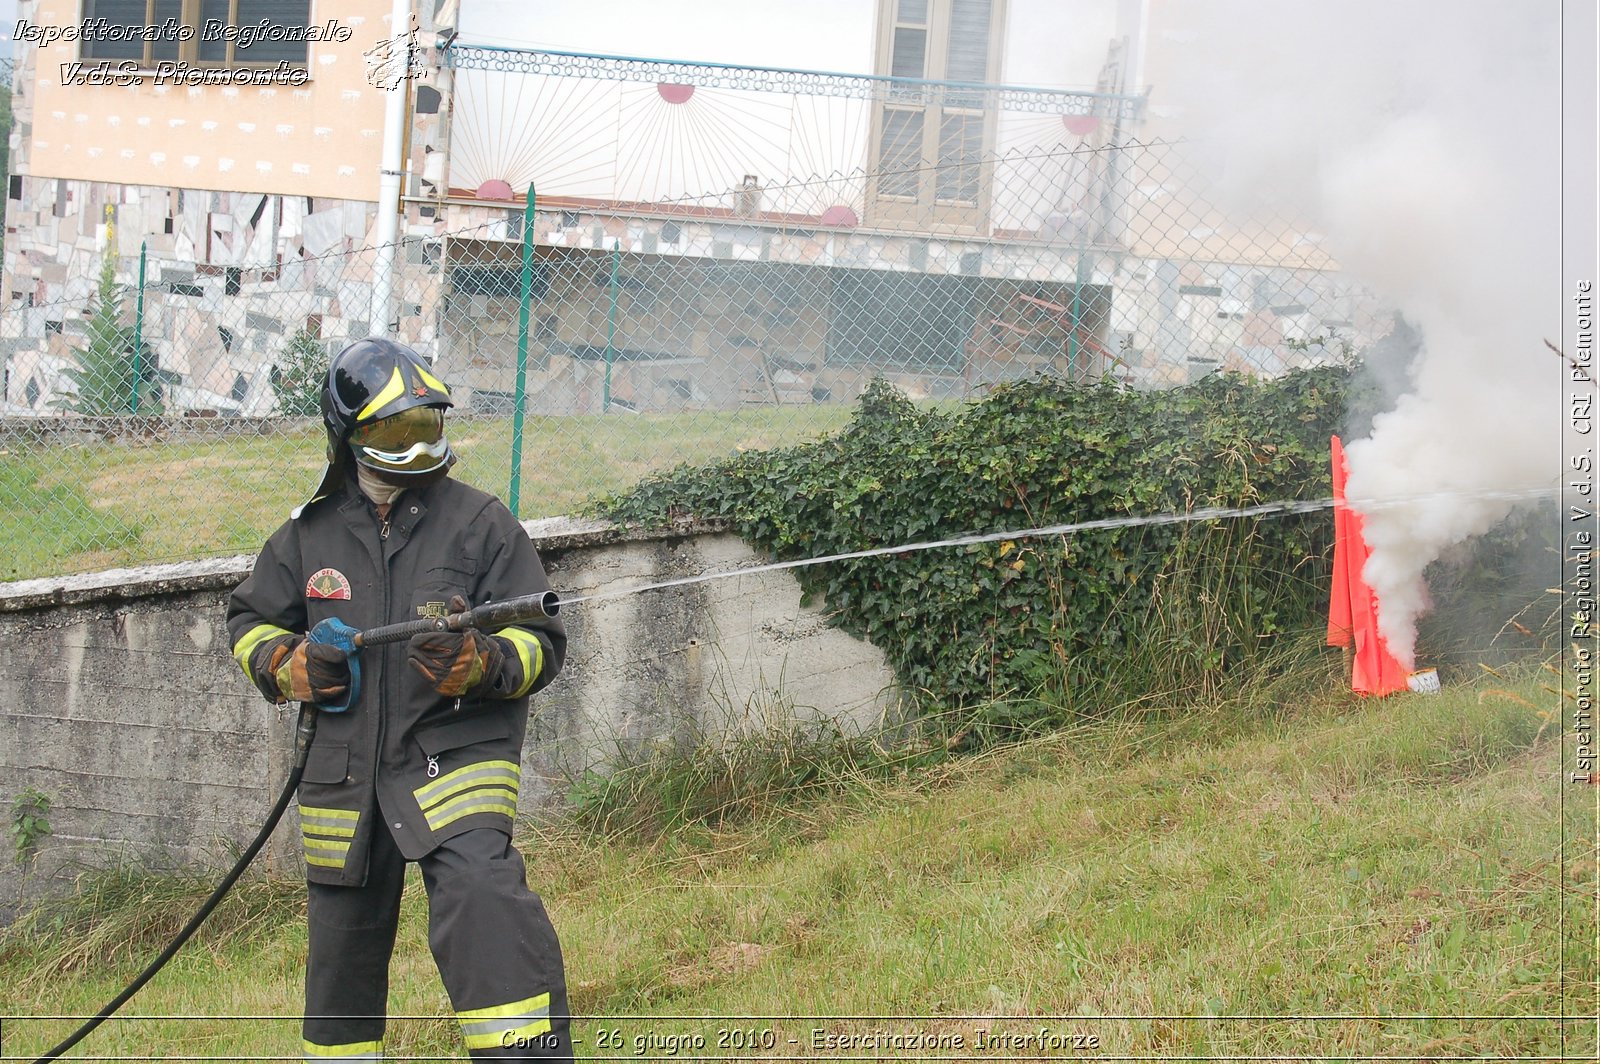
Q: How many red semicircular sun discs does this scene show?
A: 4